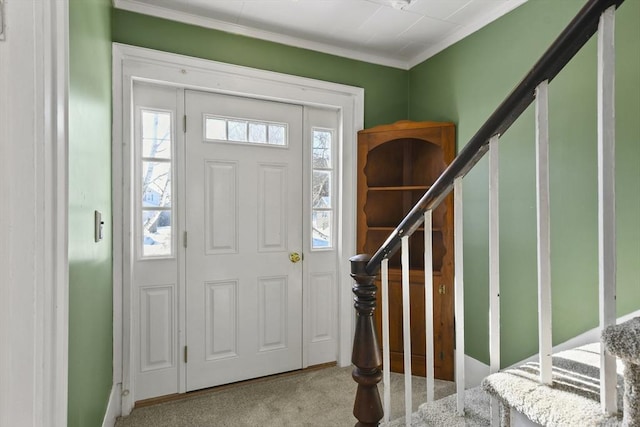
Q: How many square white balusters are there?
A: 7